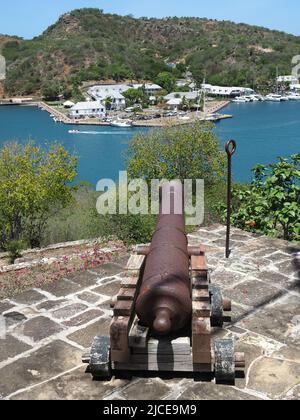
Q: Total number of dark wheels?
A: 3